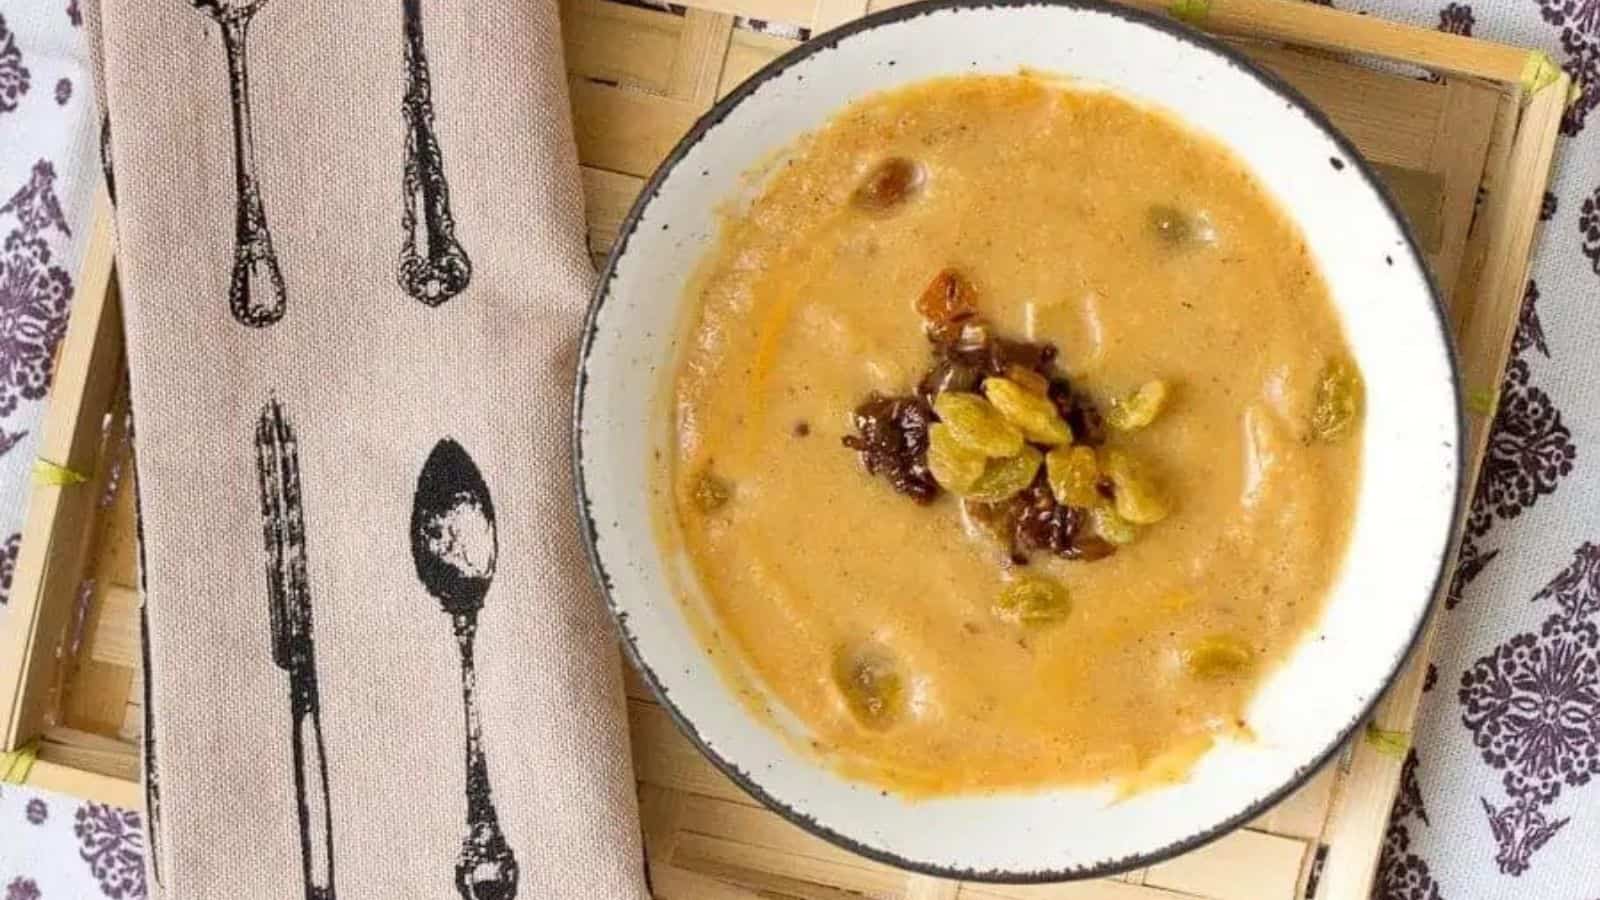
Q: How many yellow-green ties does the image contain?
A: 6